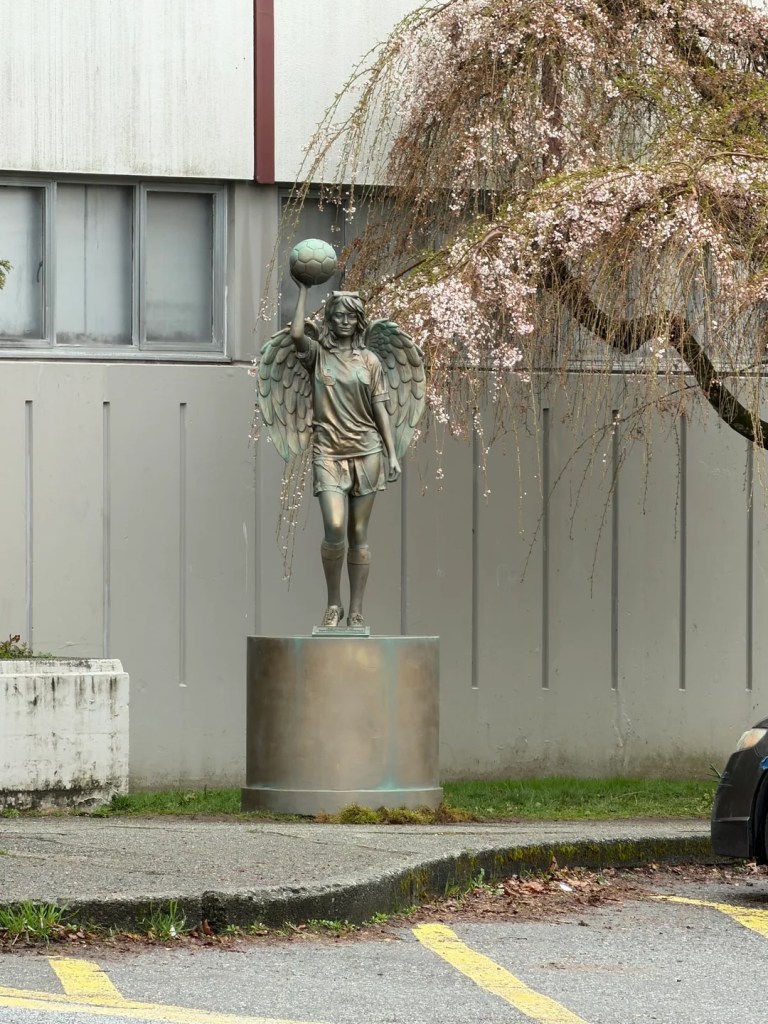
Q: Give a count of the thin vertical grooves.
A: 10